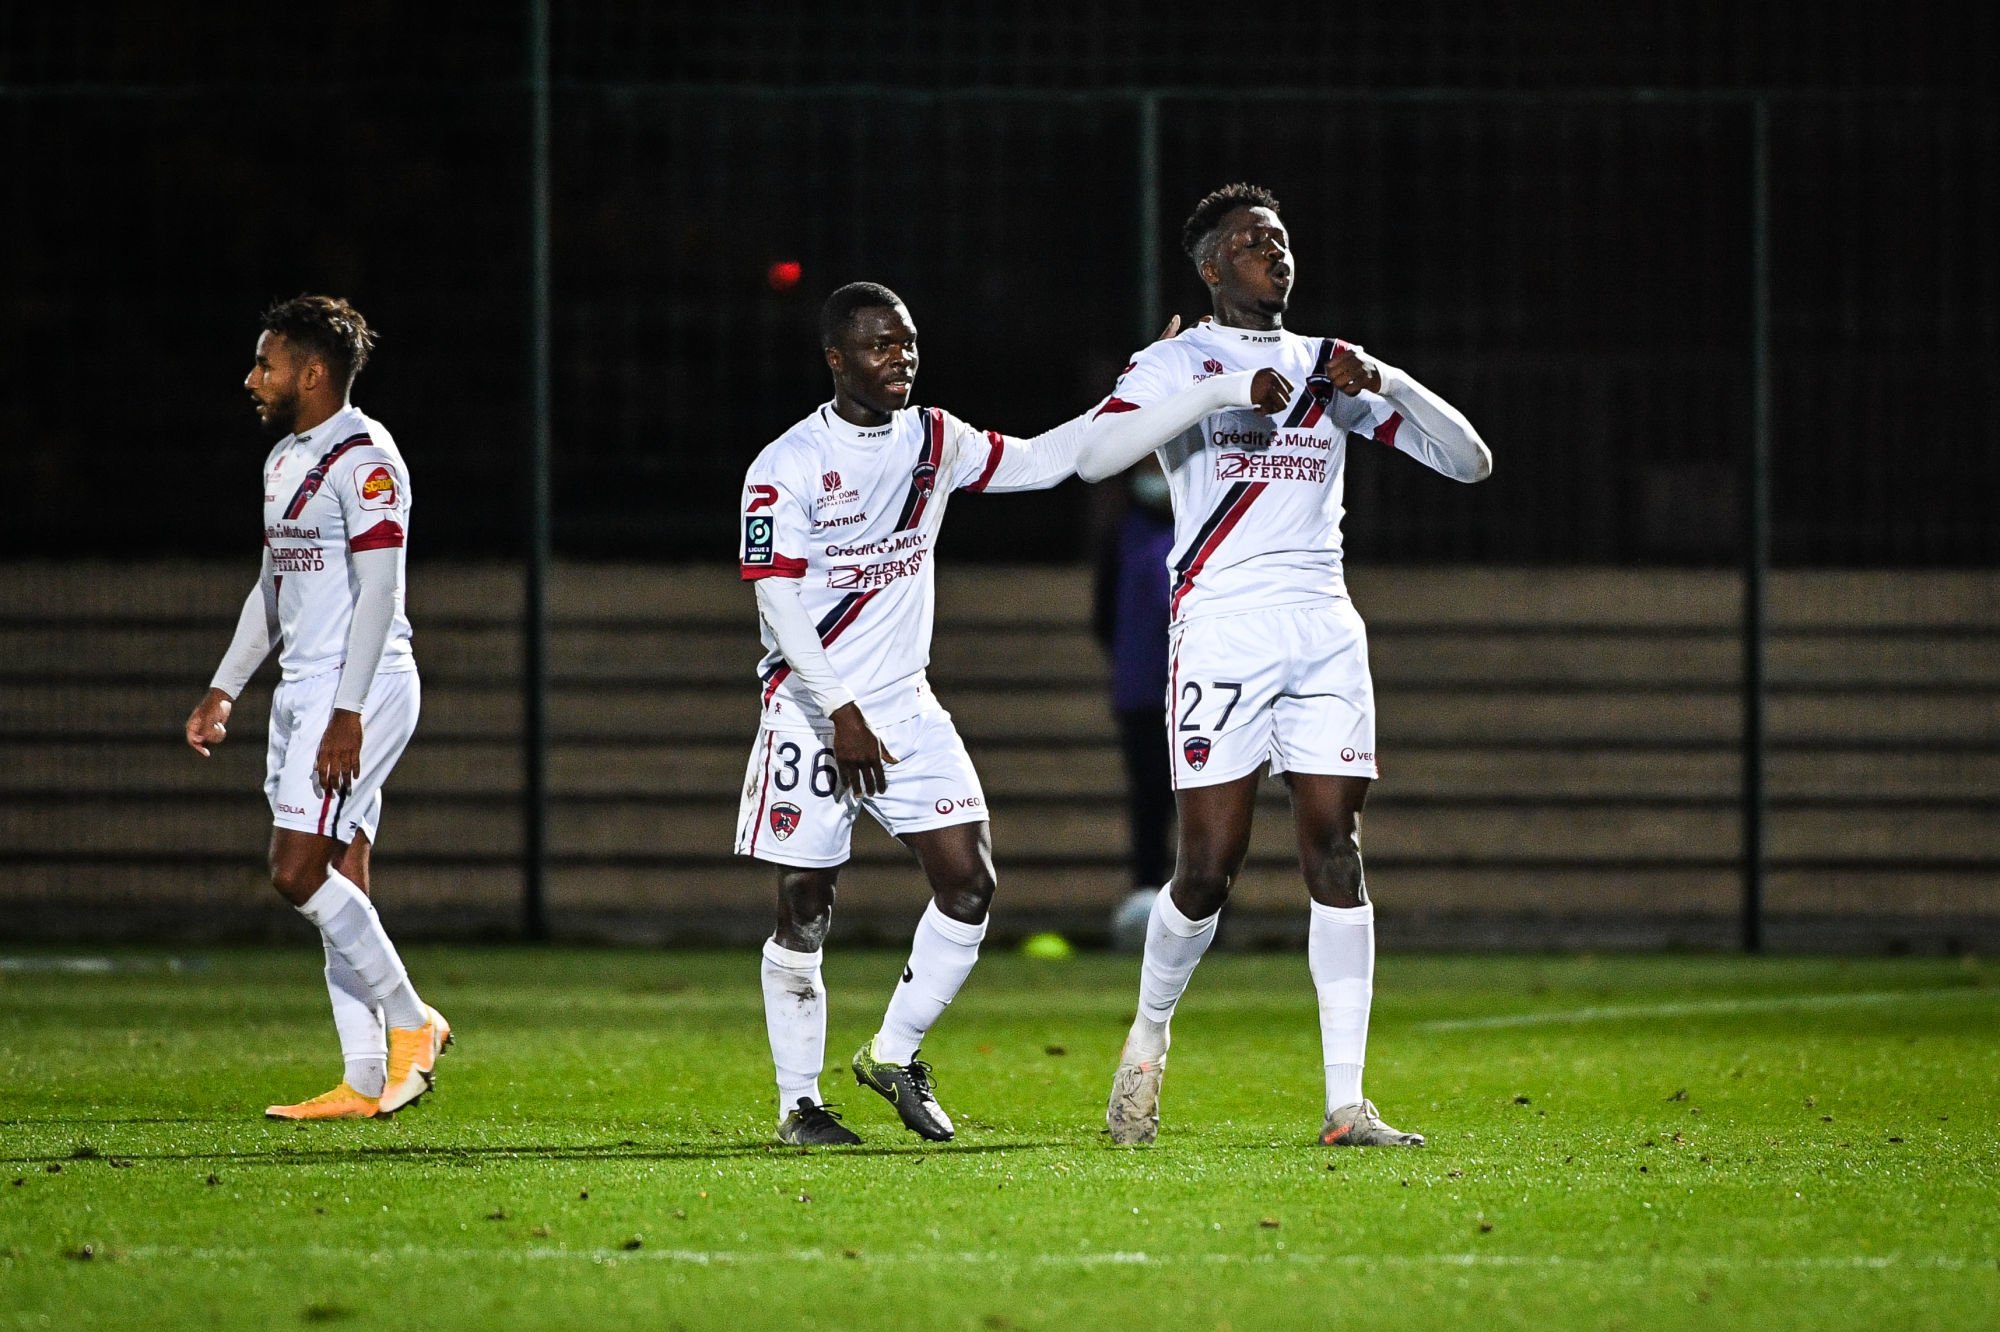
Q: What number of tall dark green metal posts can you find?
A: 3